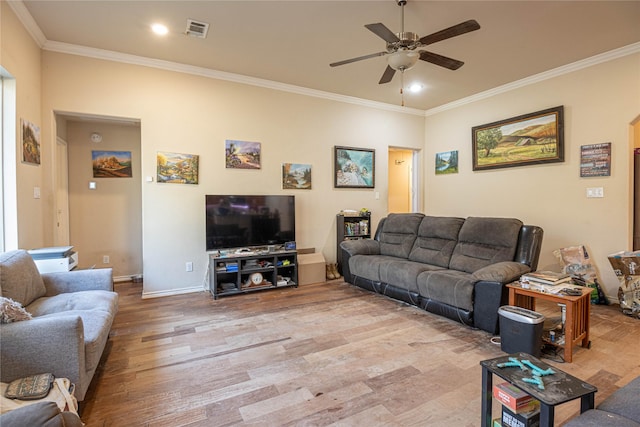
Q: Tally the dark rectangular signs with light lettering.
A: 1